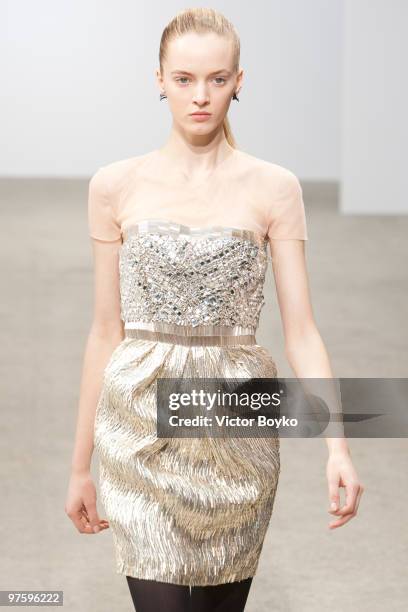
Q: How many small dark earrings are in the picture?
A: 2